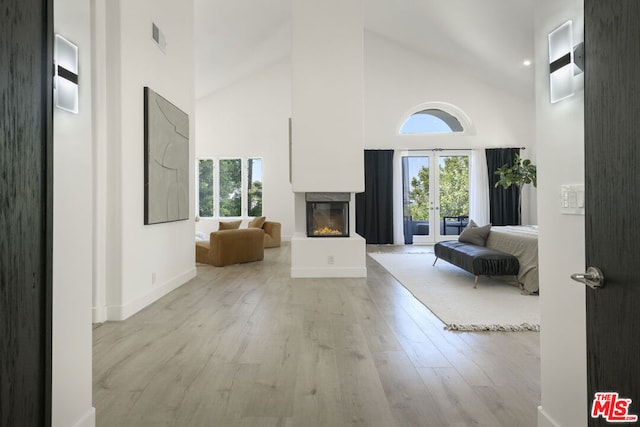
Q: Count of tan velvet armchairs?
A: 2